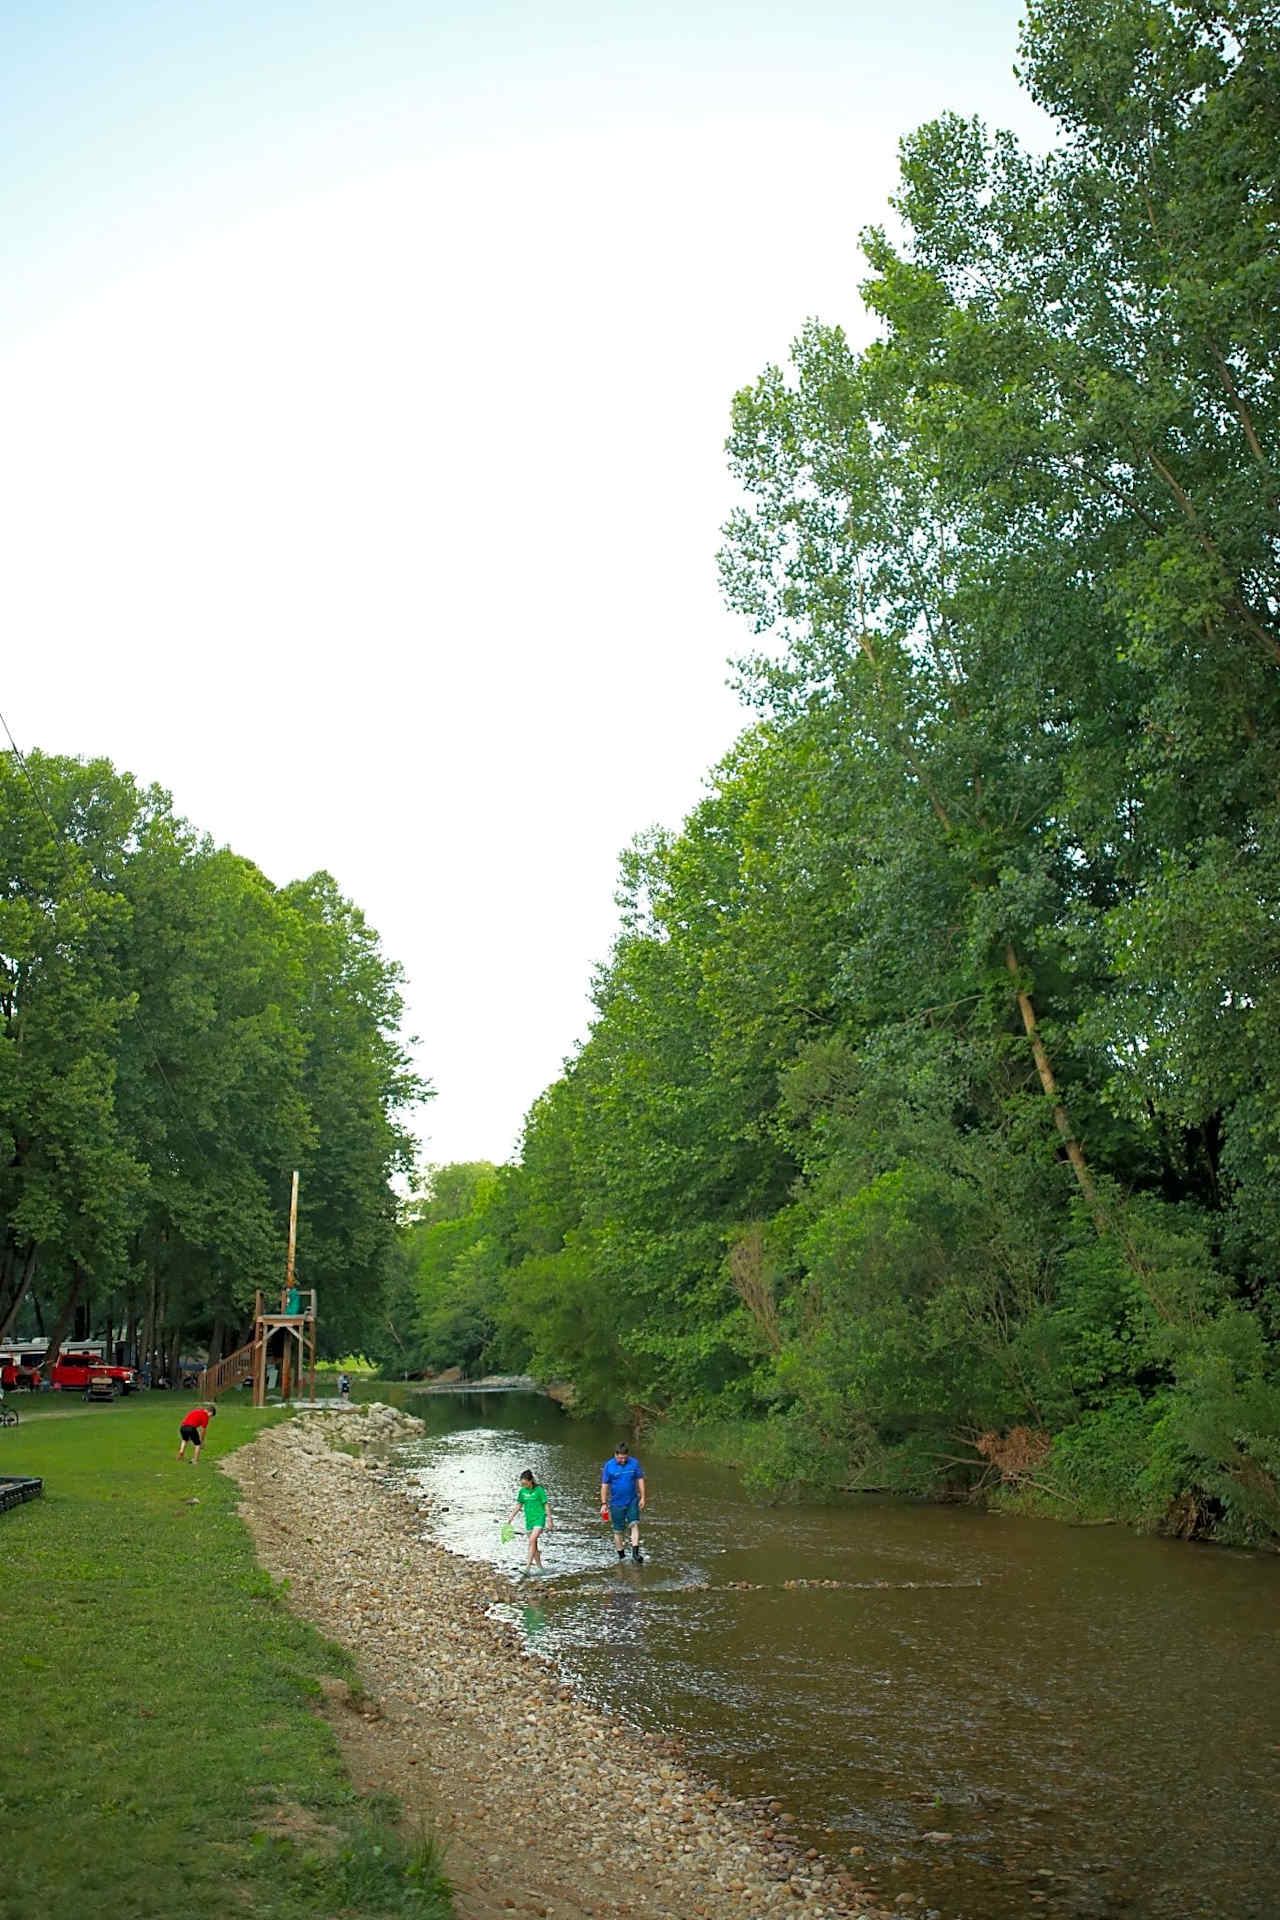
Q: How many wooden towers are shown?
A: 1